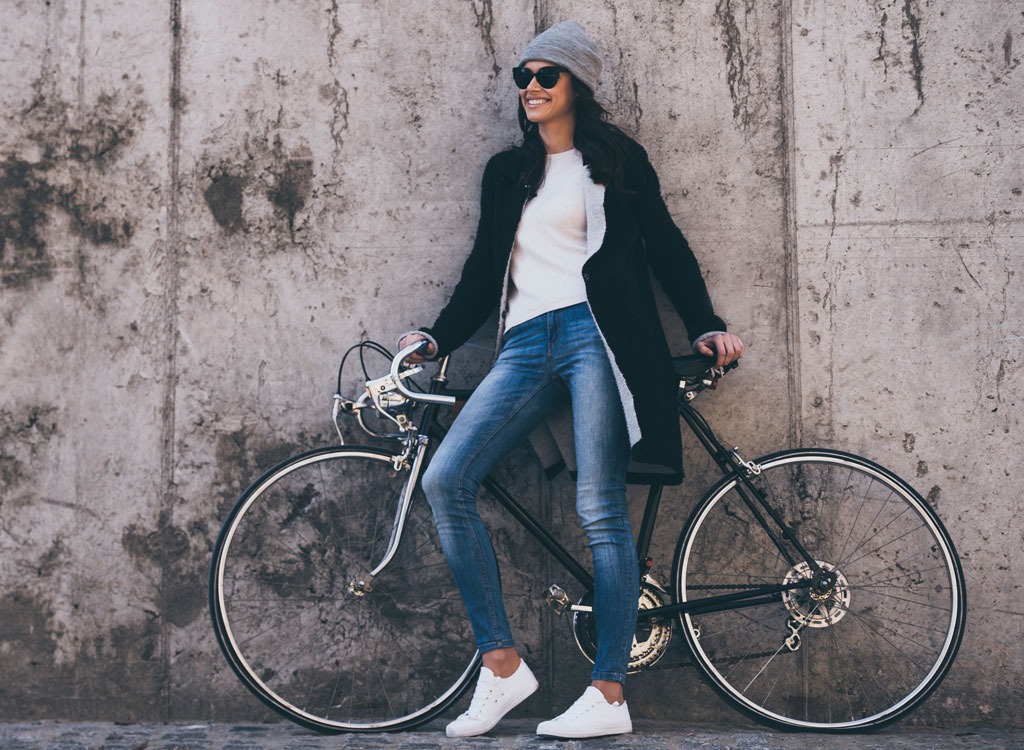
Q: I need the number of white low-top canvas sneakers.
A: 2